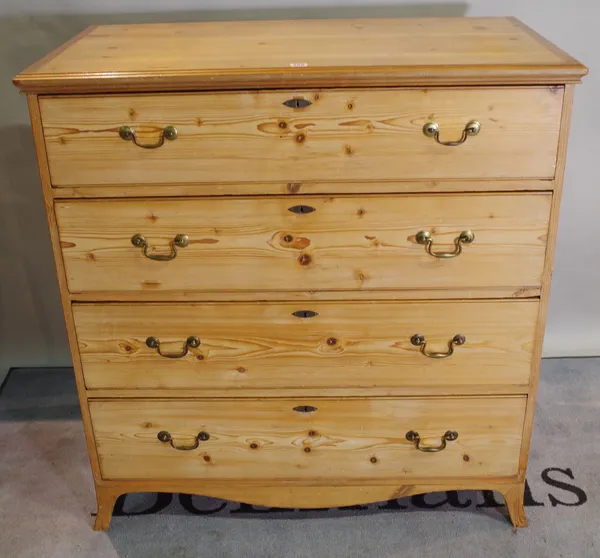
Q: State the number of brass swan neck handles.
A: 8